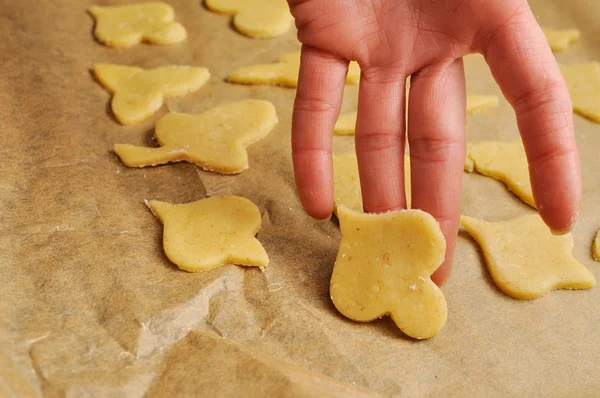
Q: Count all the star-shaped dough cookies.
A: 0